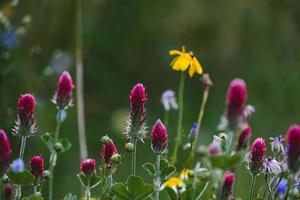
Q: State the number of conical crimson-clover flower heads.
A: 13